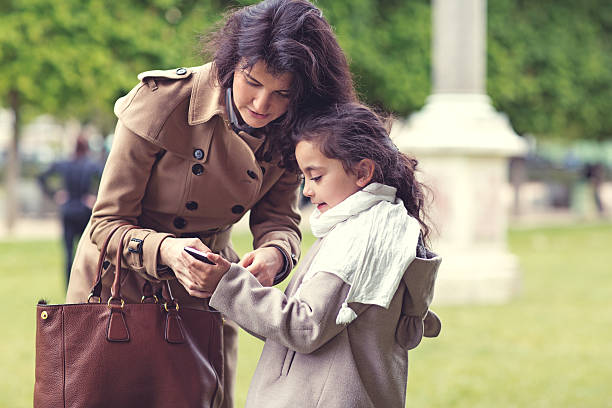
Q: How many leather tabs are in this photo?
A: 2